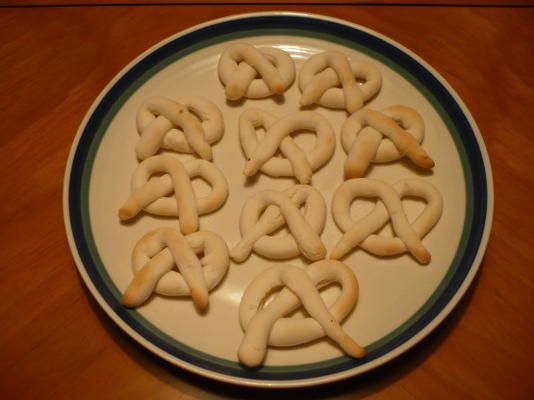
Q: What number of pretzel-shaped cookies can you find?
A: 10